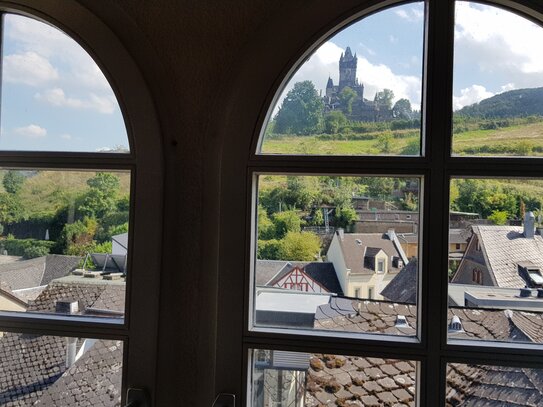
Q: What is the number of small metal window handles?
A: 2